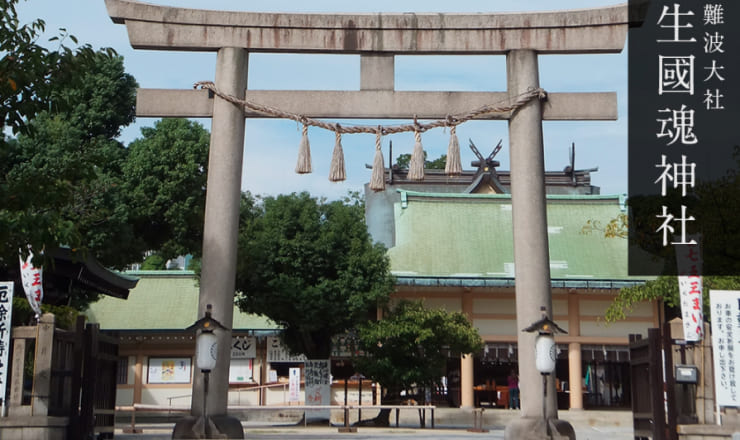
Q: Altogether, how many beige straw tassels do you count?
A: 5